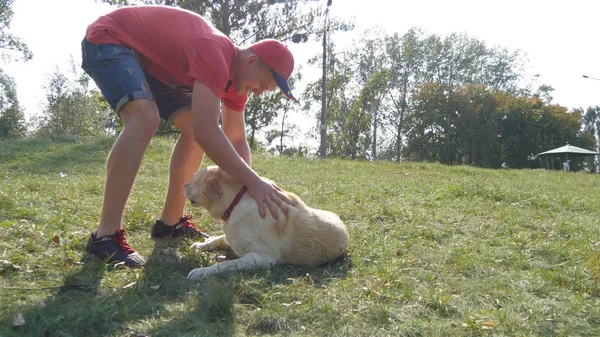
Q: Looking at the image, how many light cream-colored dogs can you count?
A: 1